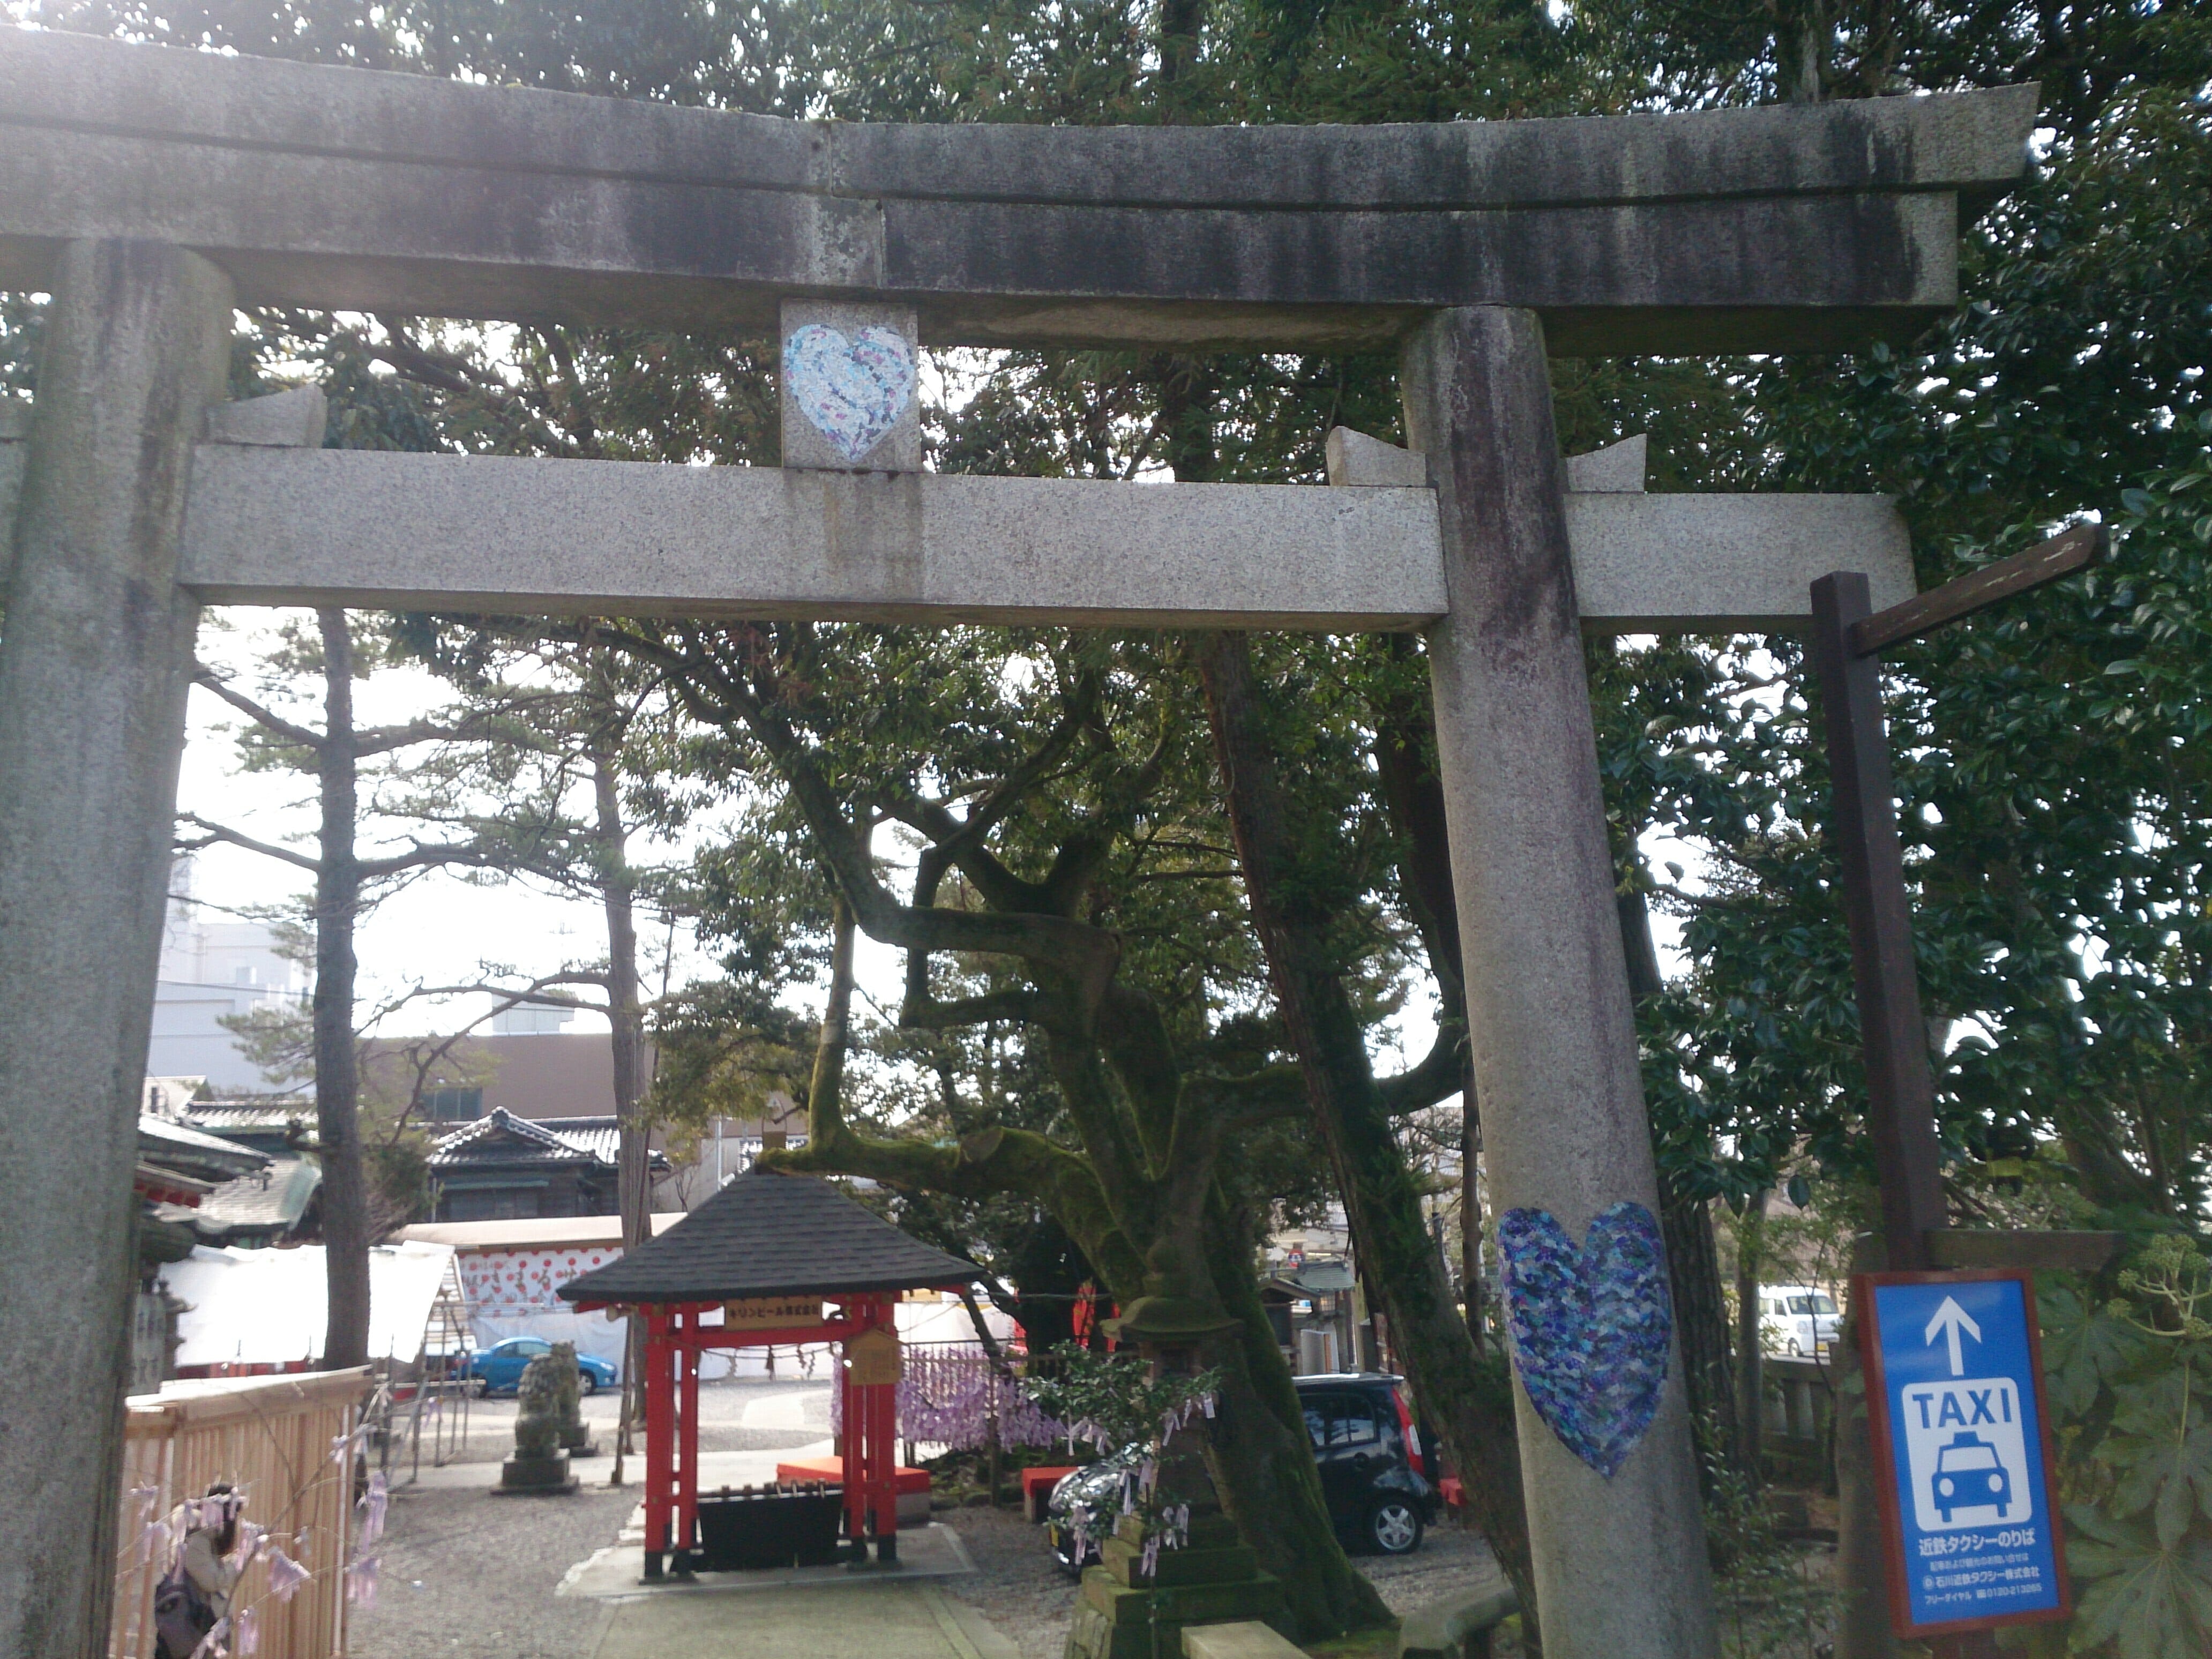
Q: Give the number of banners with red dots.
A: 1